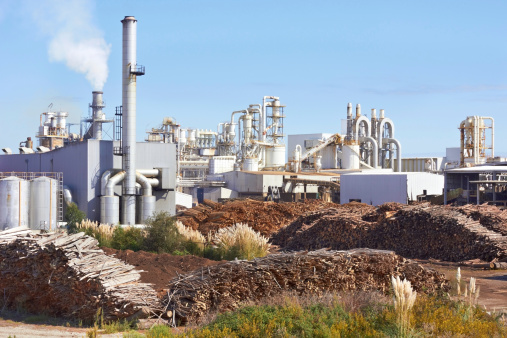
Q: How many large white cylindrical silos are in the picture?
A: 2